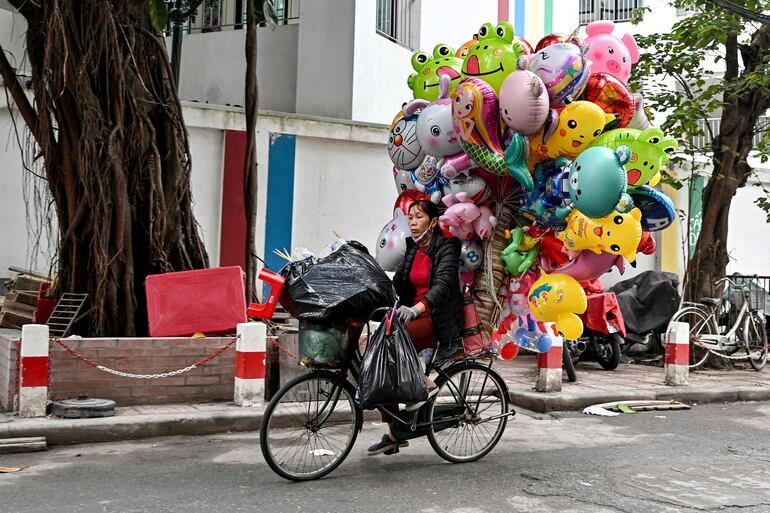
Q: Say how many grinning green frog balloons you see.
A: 3